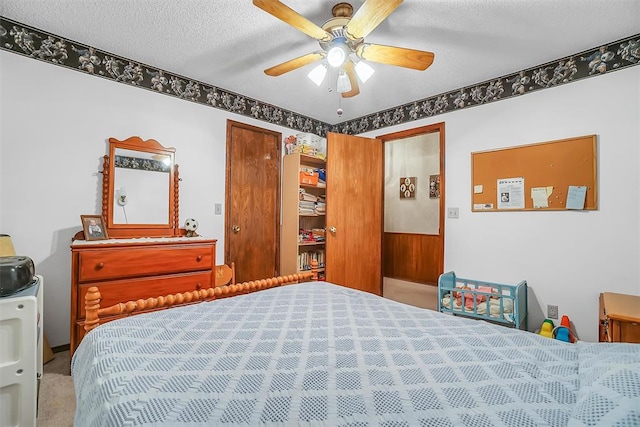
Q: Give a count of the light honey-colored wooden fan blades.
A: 5